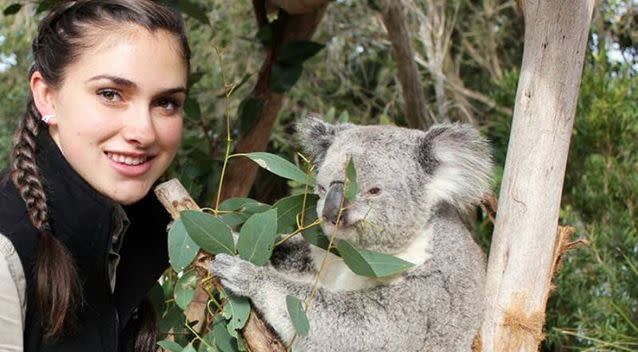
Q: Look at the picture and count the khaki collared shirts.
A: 1